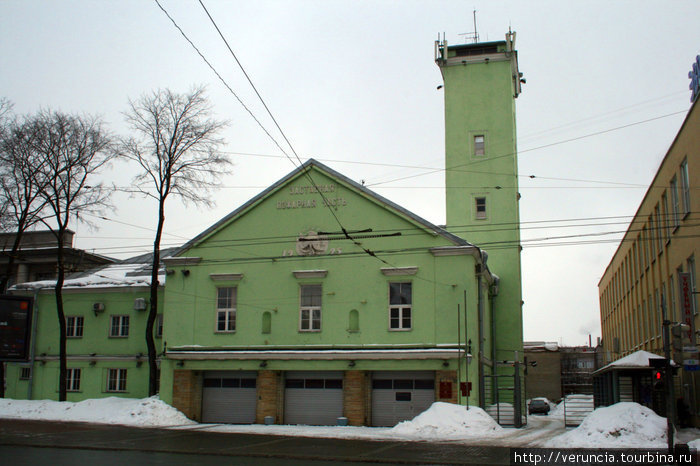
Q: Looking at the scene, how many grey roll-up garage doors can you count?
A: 3